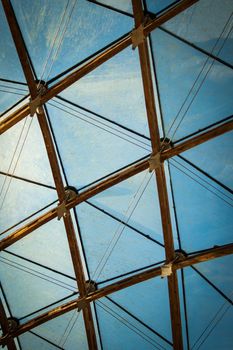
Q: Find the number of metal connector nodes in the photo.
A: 7